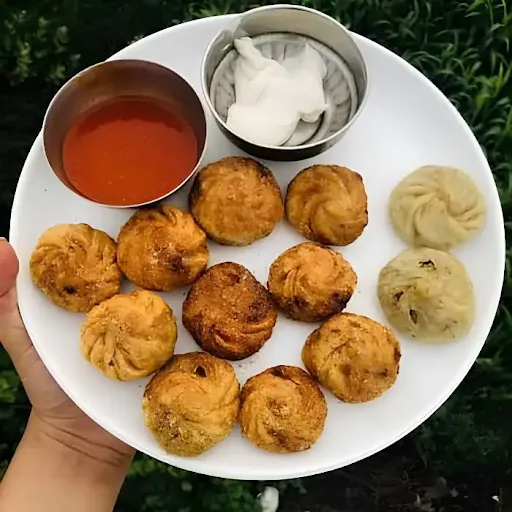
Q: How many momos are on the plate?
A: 12